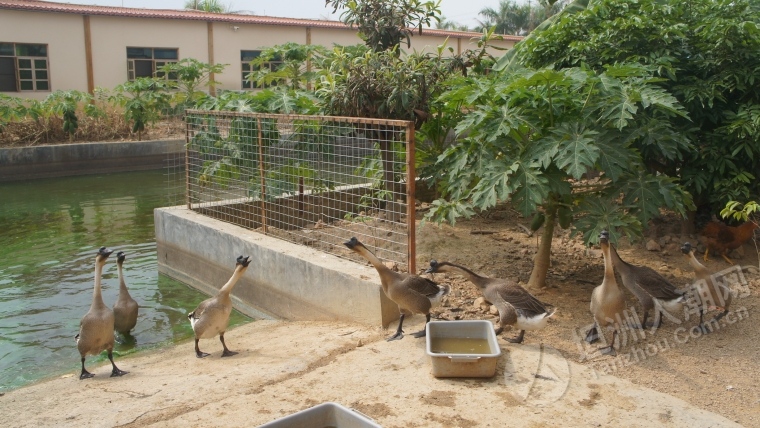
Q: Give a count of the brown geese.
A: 8